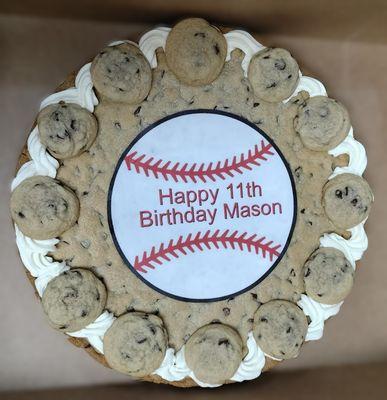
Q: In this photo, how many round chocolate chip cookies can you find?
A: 12